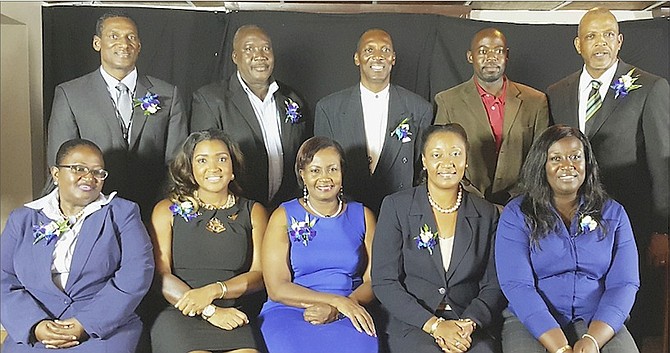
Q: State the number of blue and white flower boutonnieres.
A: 9